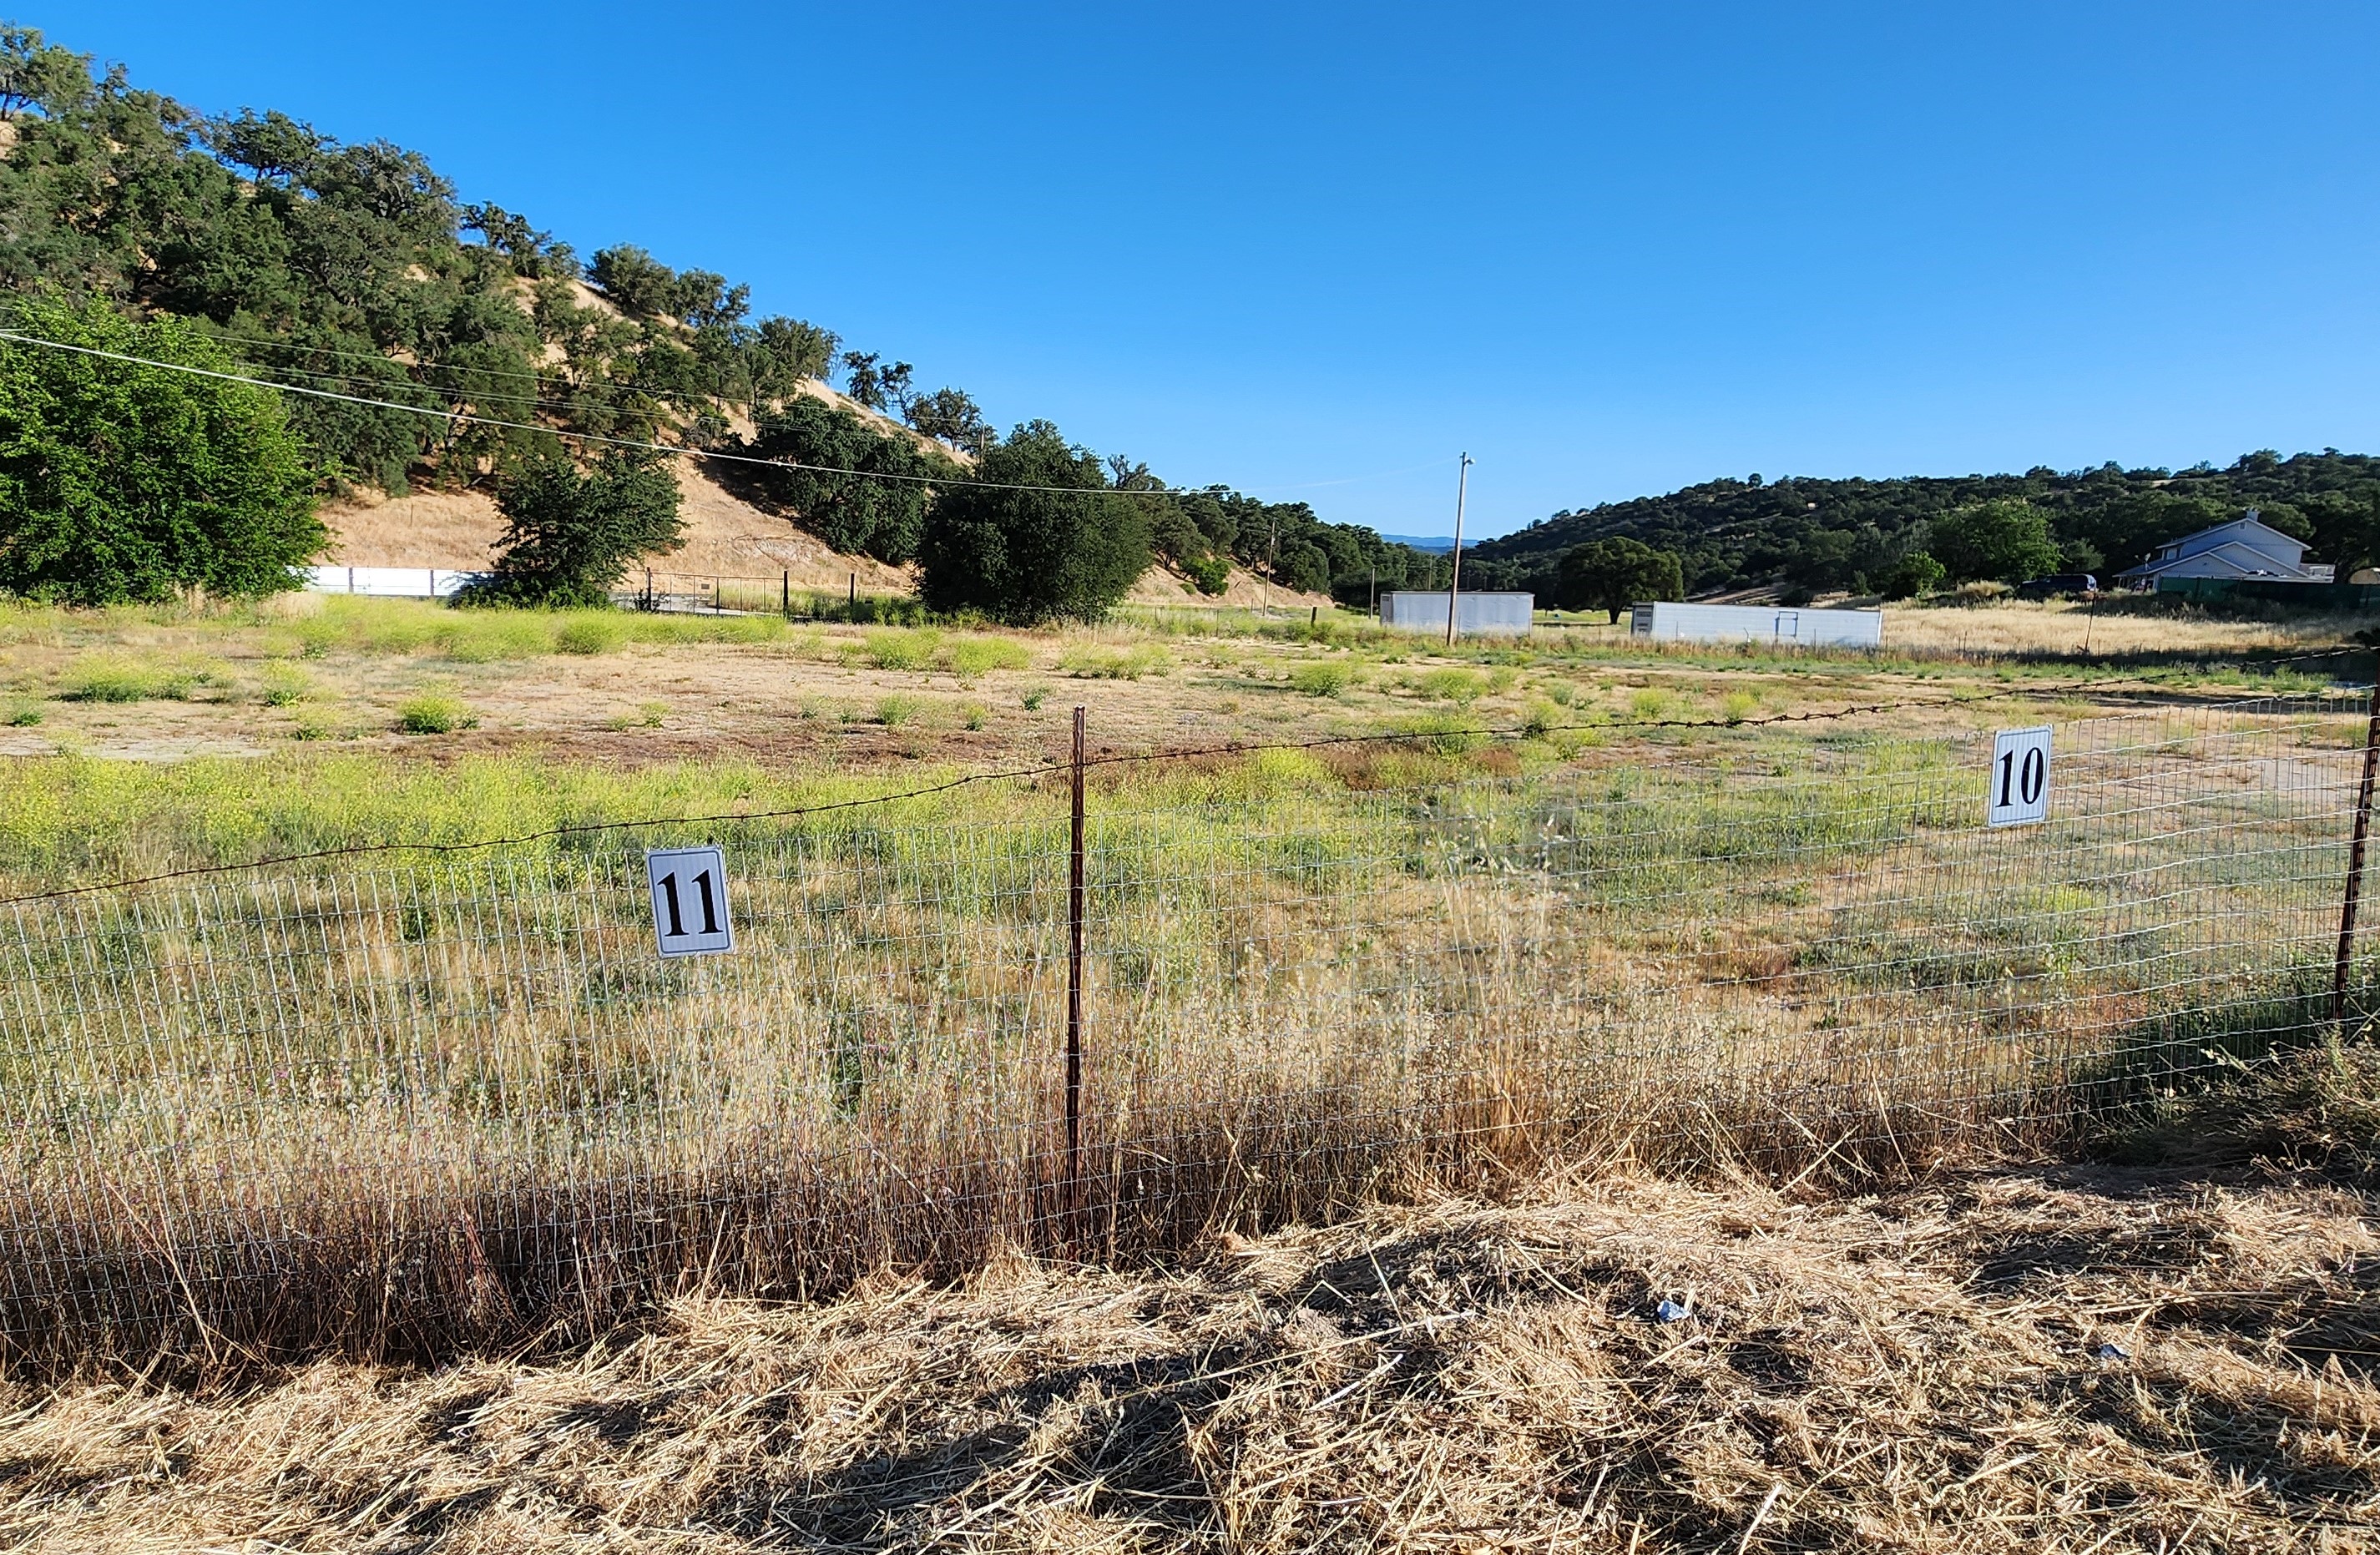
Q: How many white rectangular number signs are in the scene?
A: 2